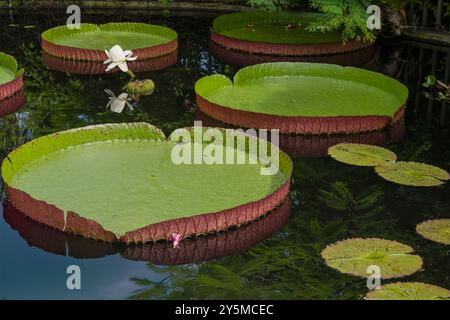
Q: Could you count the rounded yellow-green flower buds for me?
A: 1